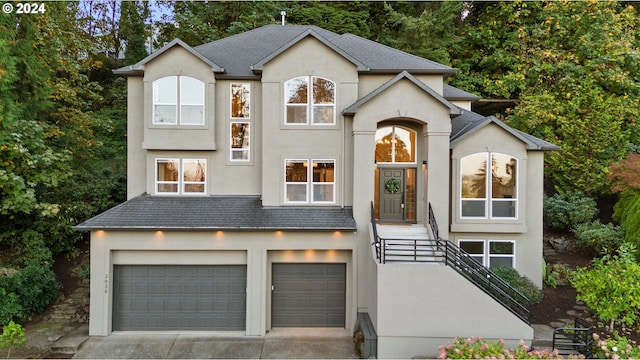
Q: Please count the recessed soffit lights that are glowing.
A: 8